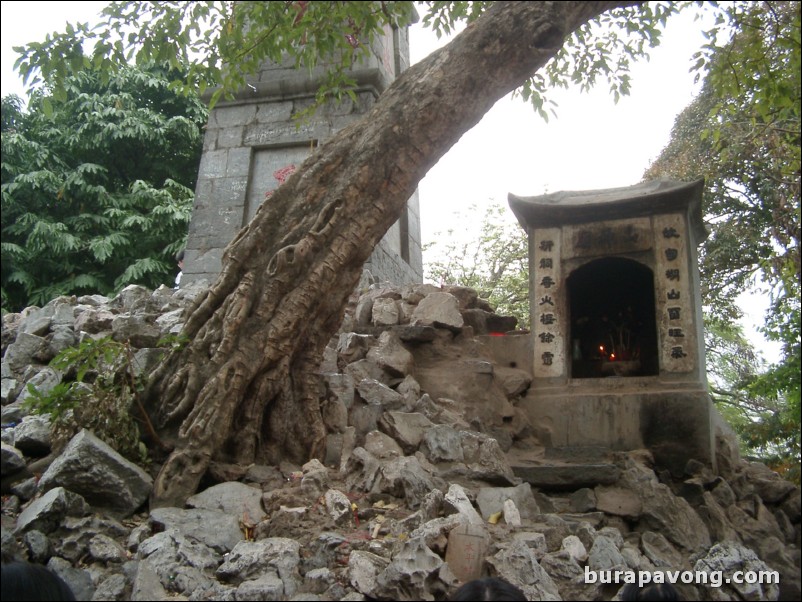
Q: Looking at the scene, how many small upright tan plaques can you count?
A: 1